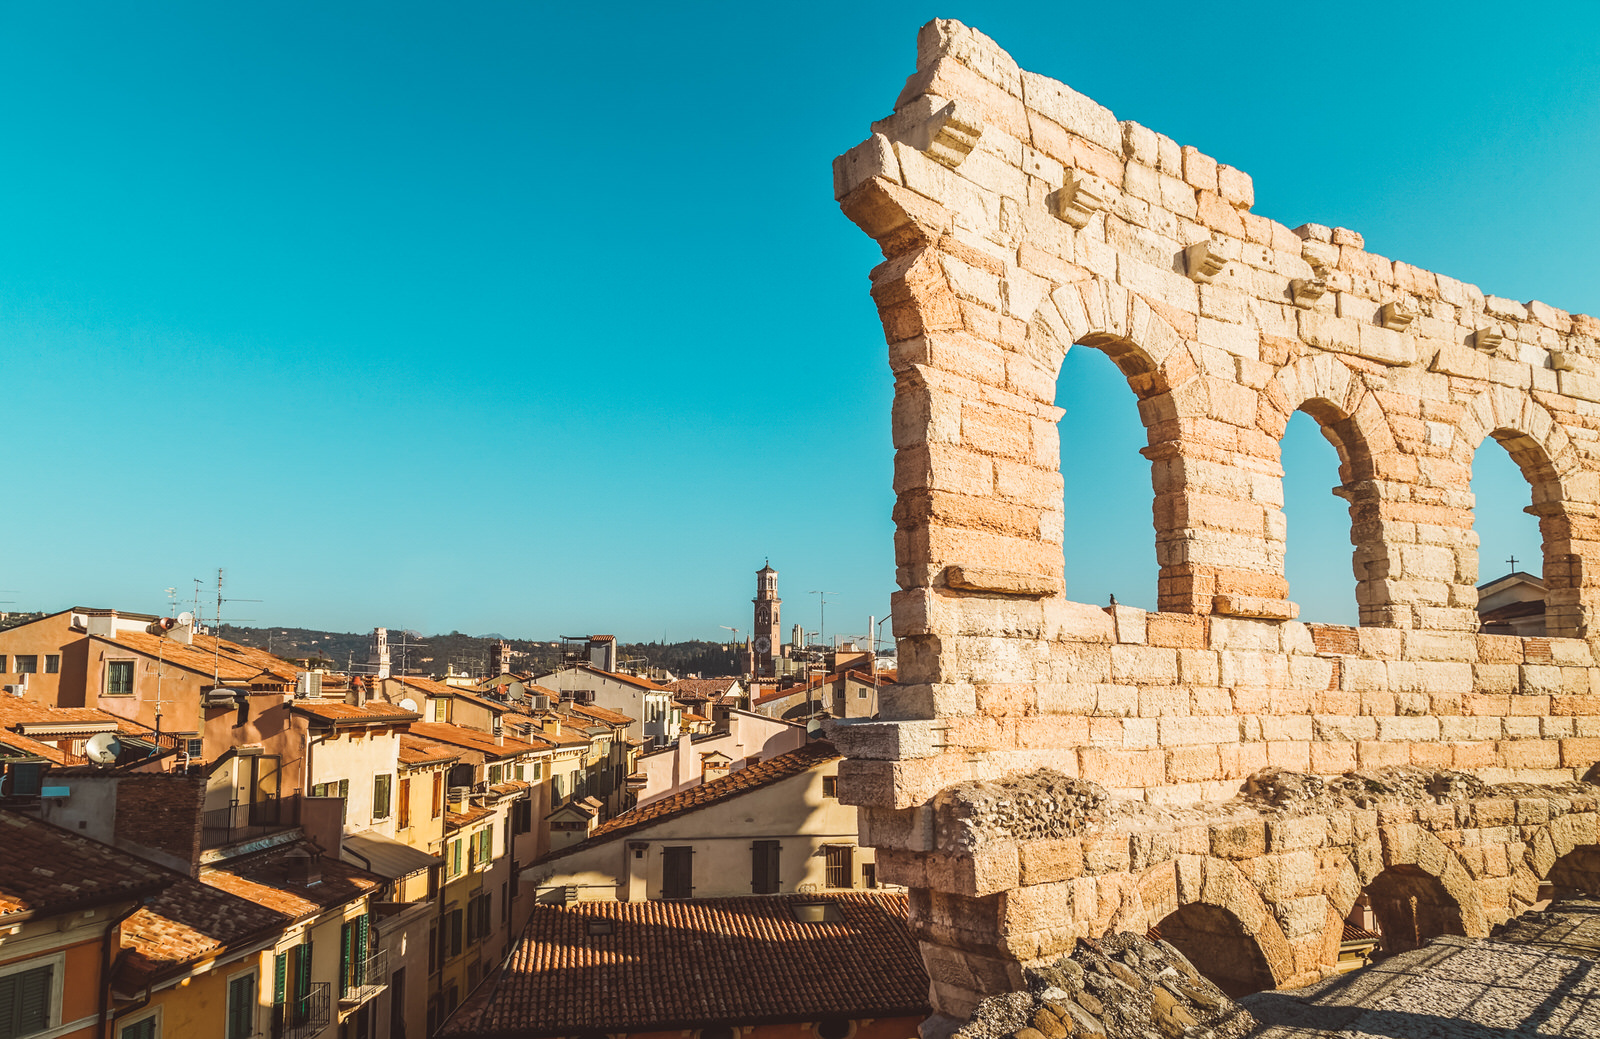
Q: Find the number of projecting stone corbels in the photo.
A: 7